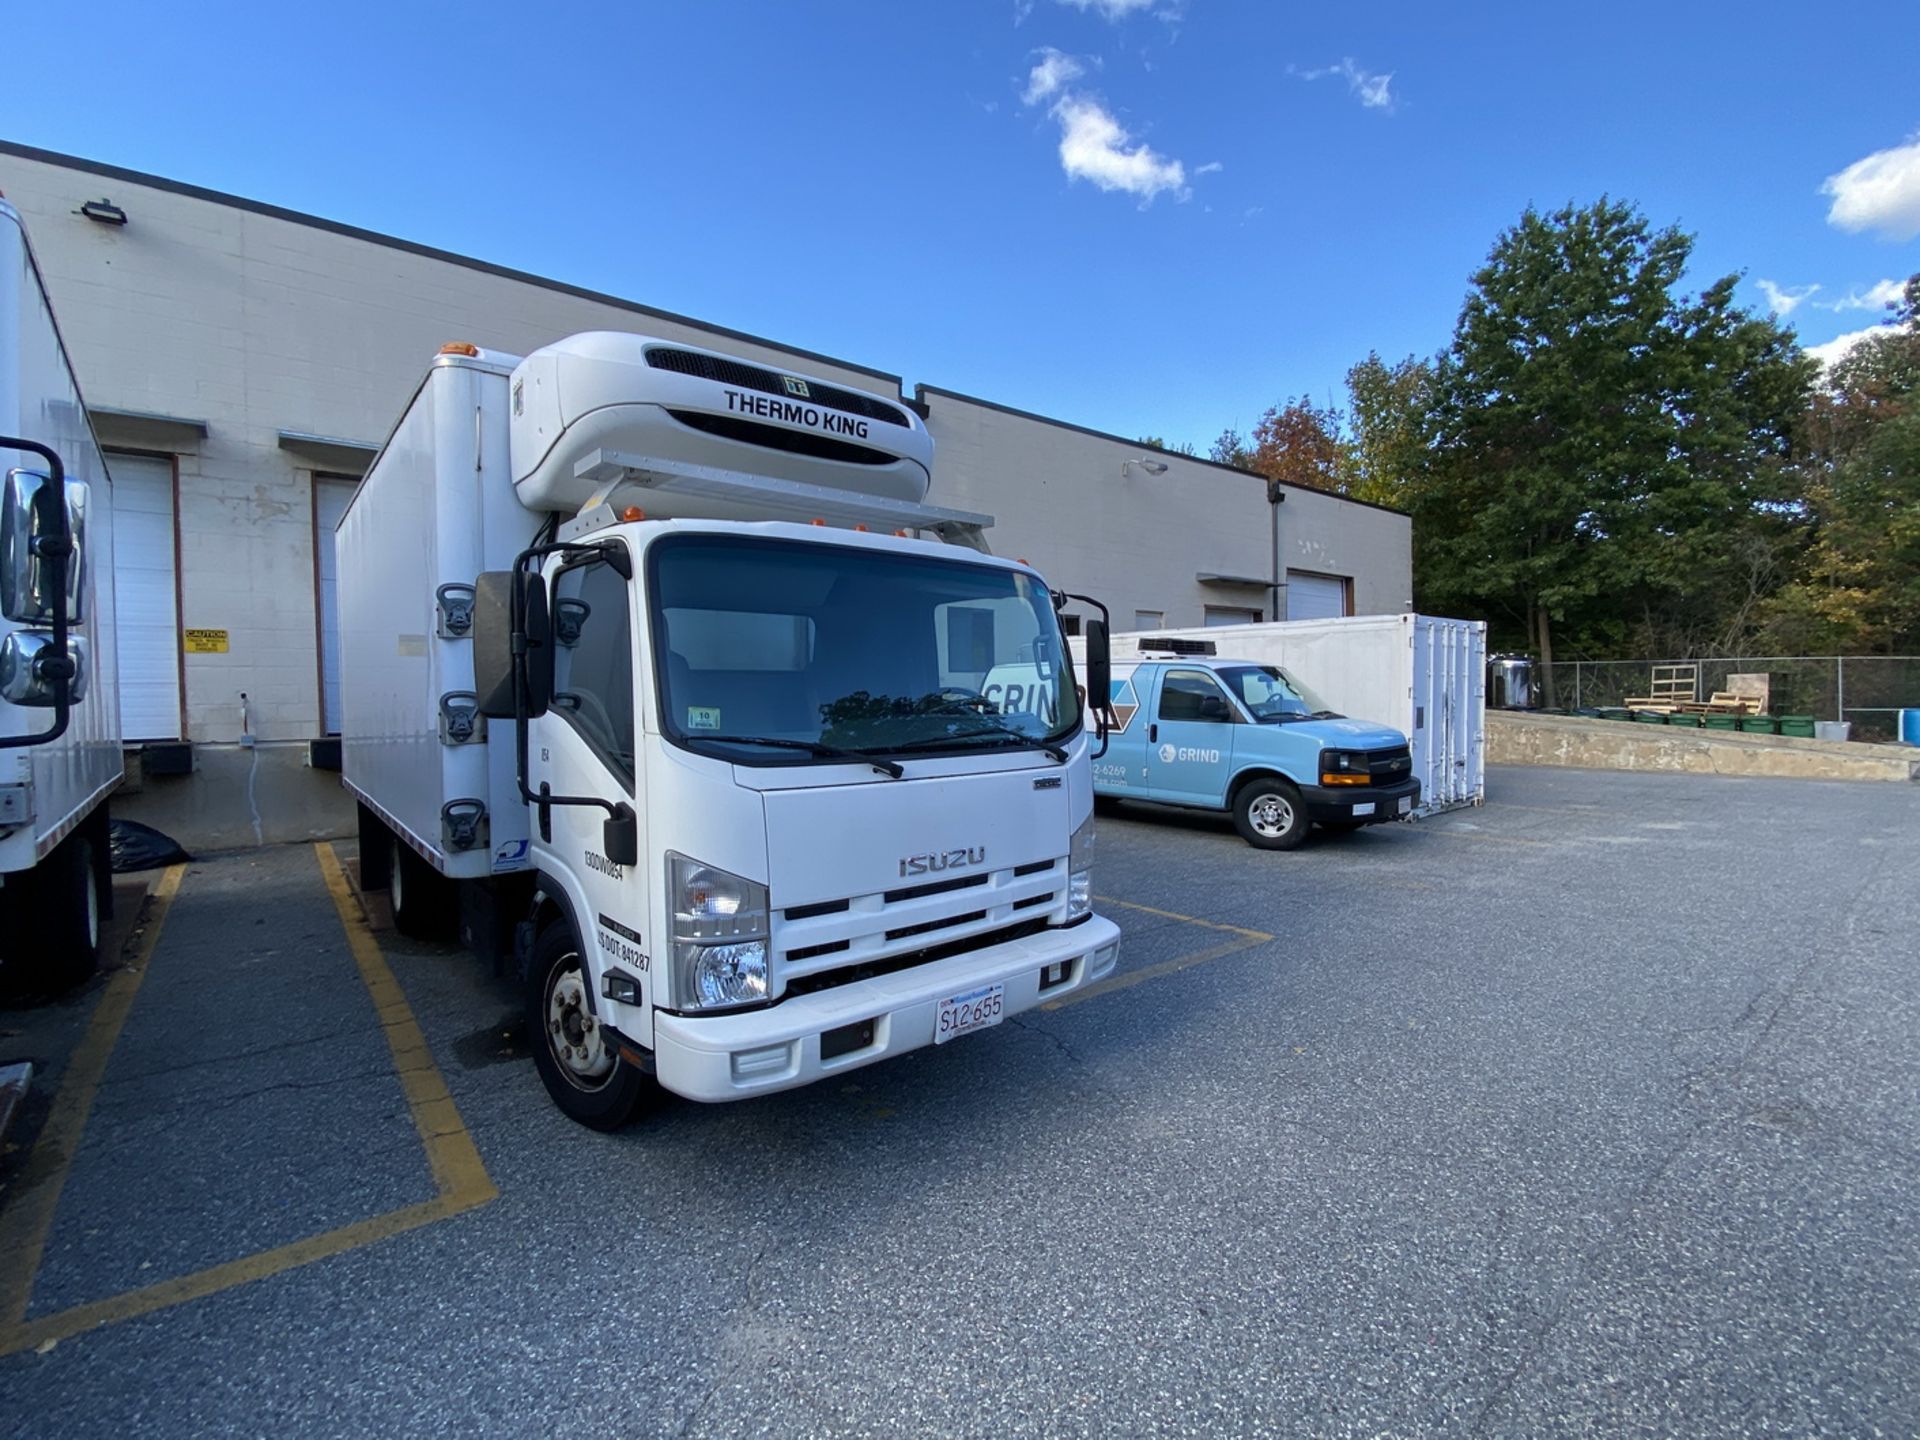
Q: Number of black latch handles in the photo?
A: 3